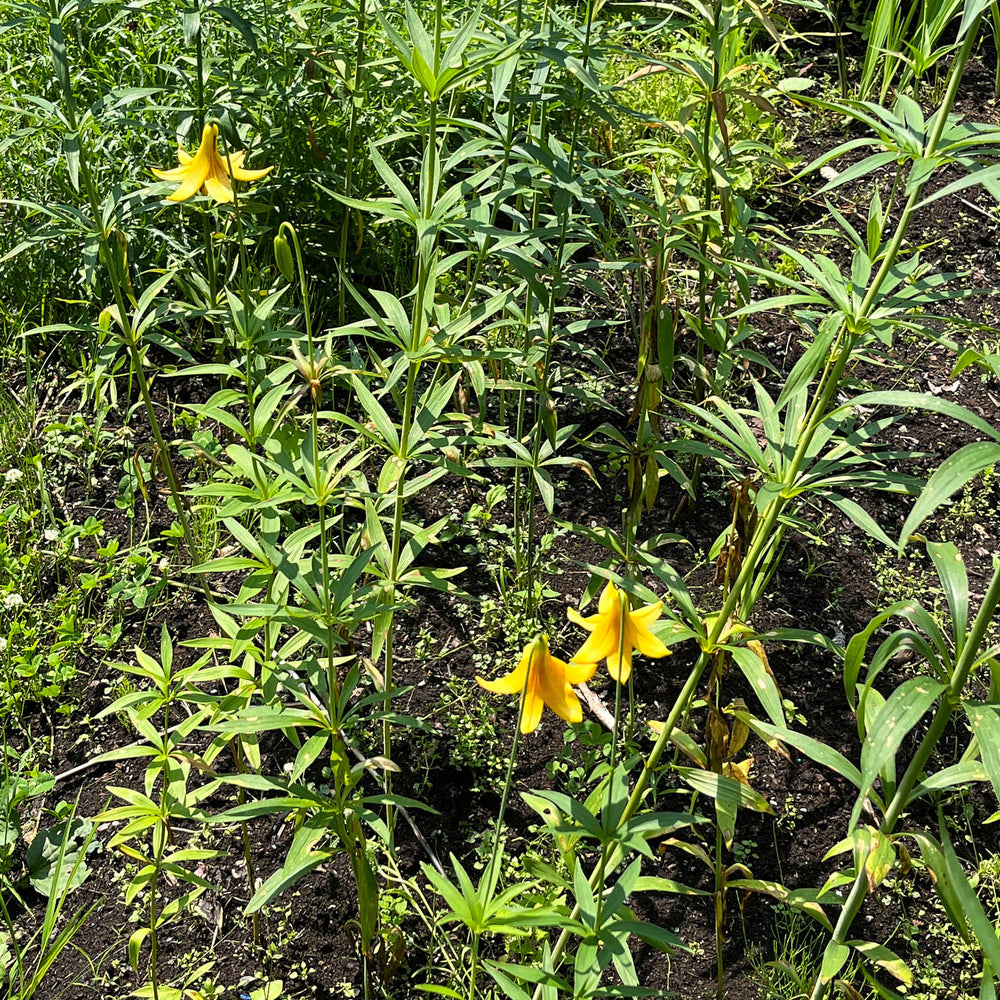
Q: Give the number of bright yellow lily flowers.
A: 3